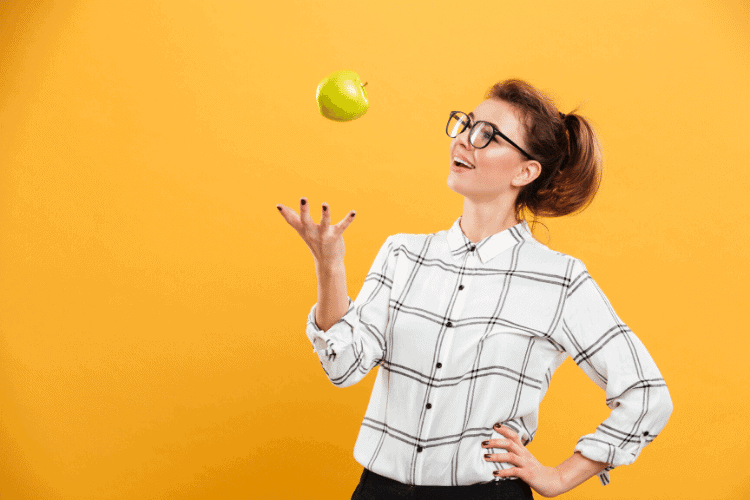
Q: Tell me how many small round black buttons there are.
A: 7